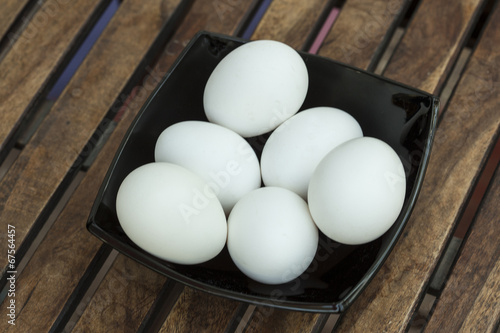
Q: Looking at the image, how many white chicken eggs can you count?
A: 6